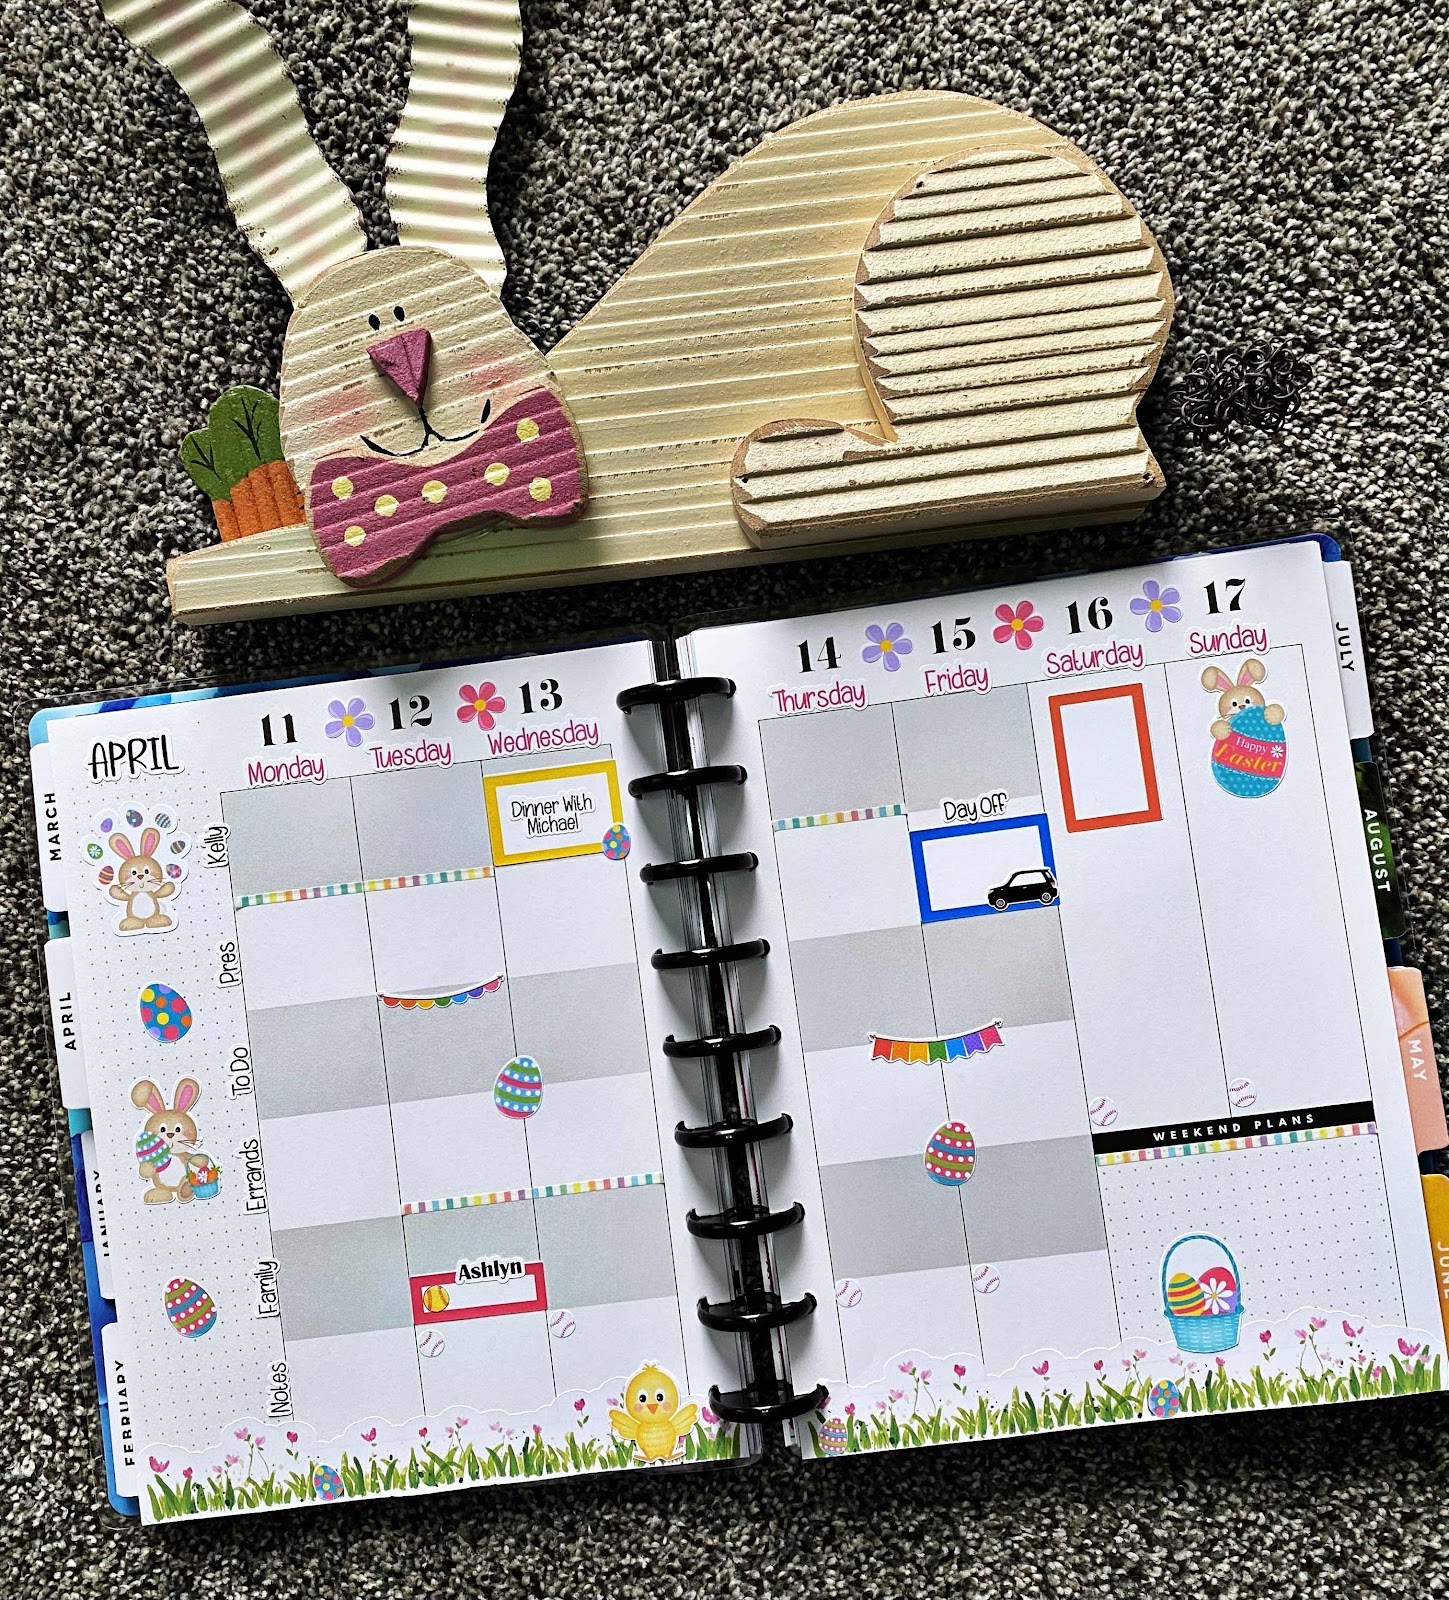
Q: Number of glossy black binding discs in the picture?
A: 9